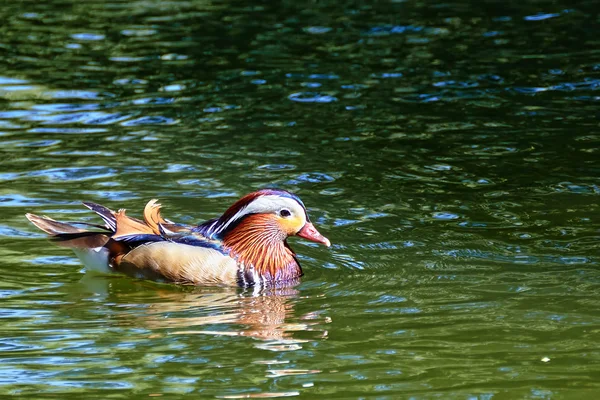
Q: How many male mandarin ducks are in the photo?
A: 1